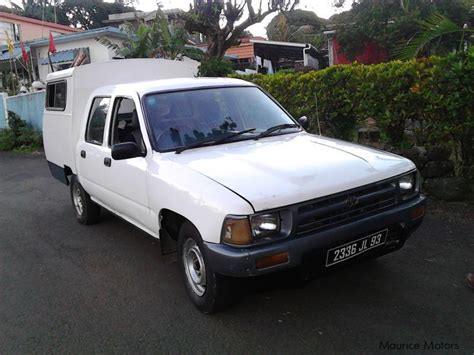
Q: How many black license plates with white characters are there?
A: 1